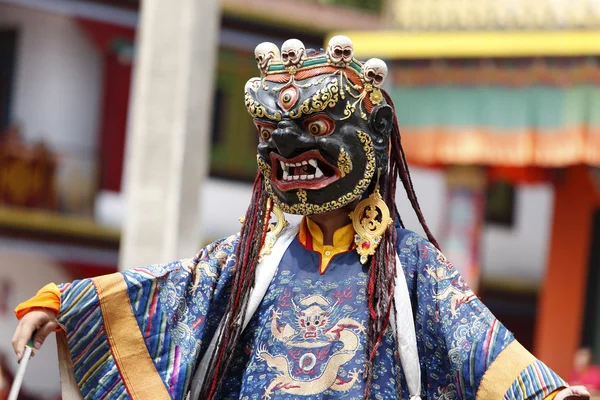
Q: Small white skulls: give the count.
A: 4